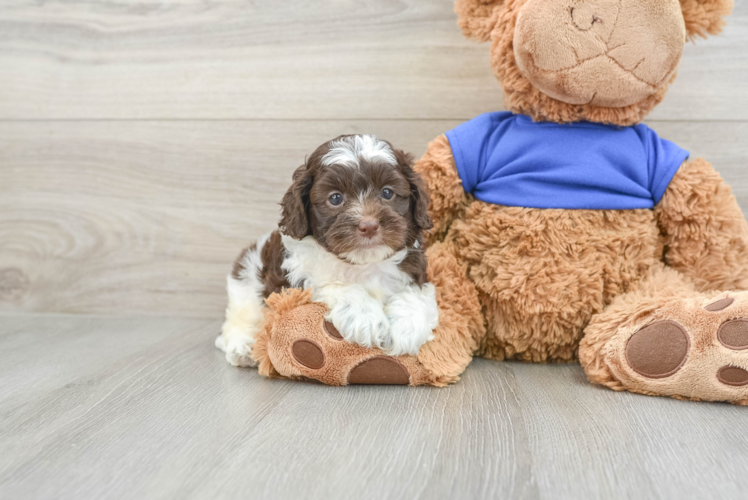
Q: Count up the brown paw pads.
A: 7